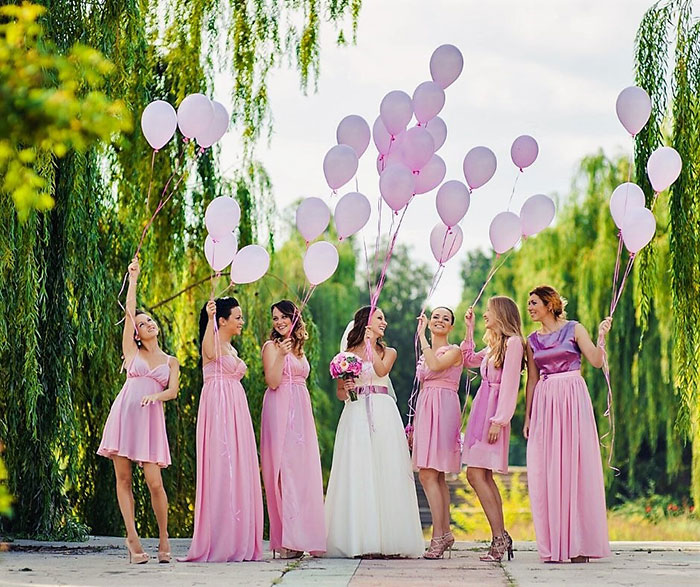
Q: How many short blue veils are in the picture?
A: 0